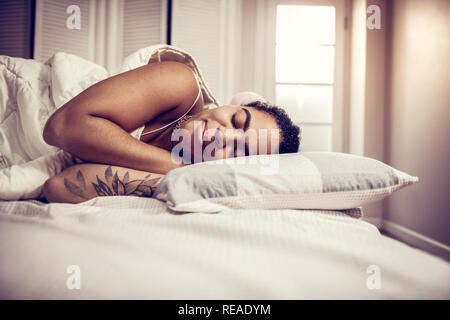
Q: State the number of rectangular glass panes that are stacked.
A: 4